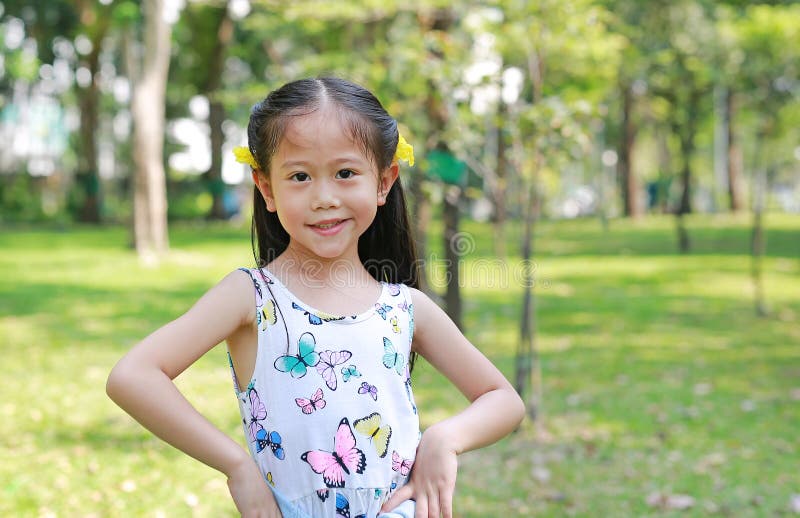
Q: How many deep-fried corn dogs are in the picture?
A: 0